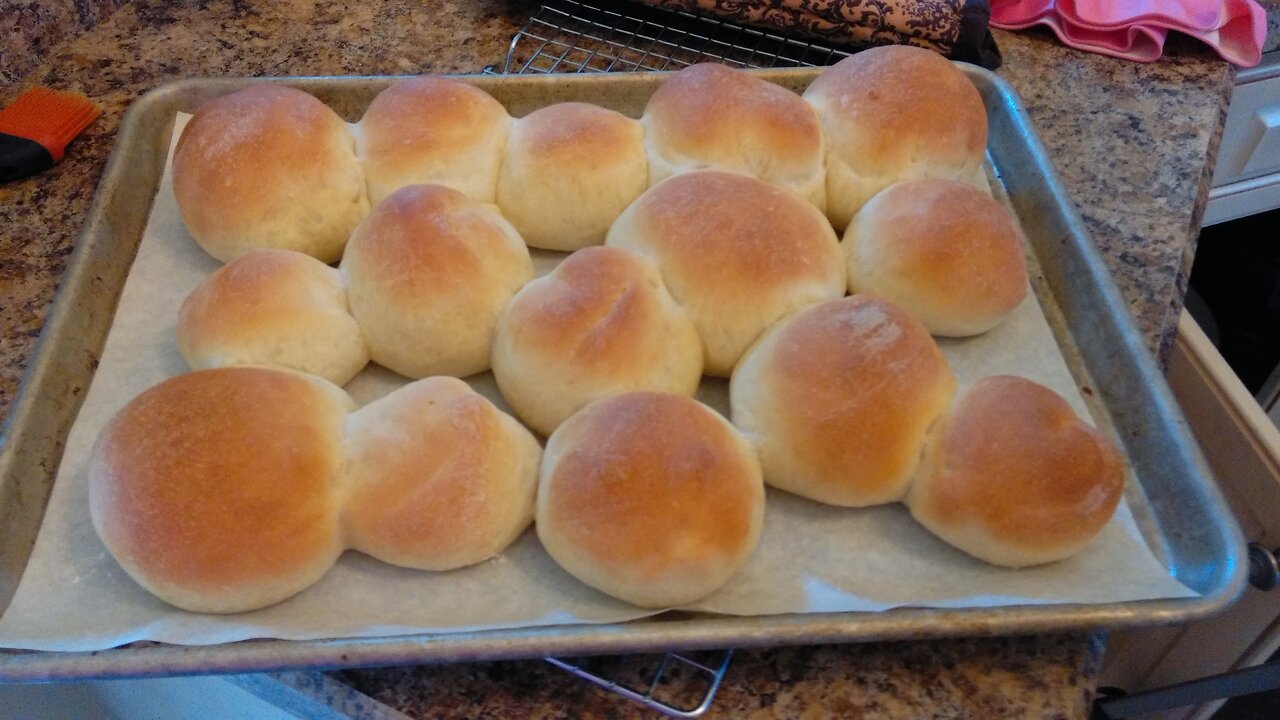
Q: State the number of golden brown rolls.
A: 15